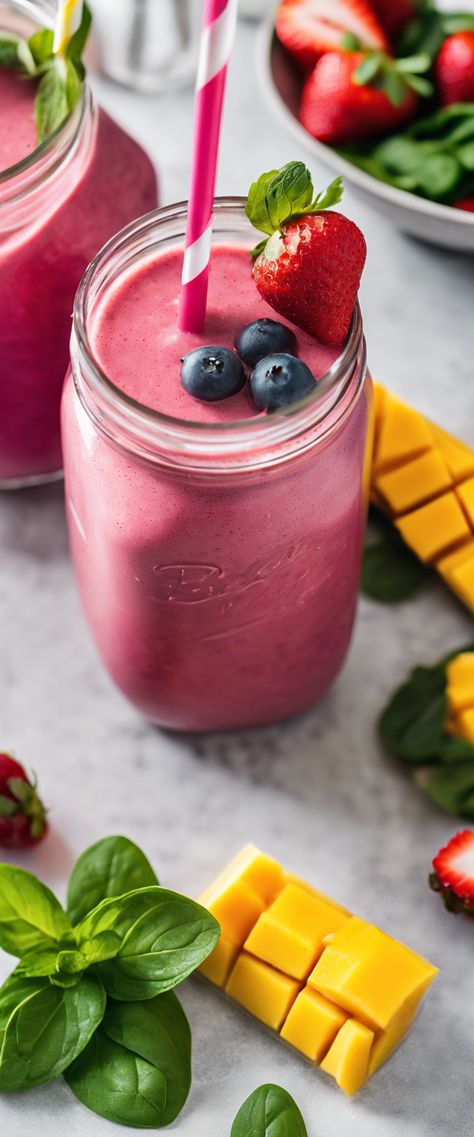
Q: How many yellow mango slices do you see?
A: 3